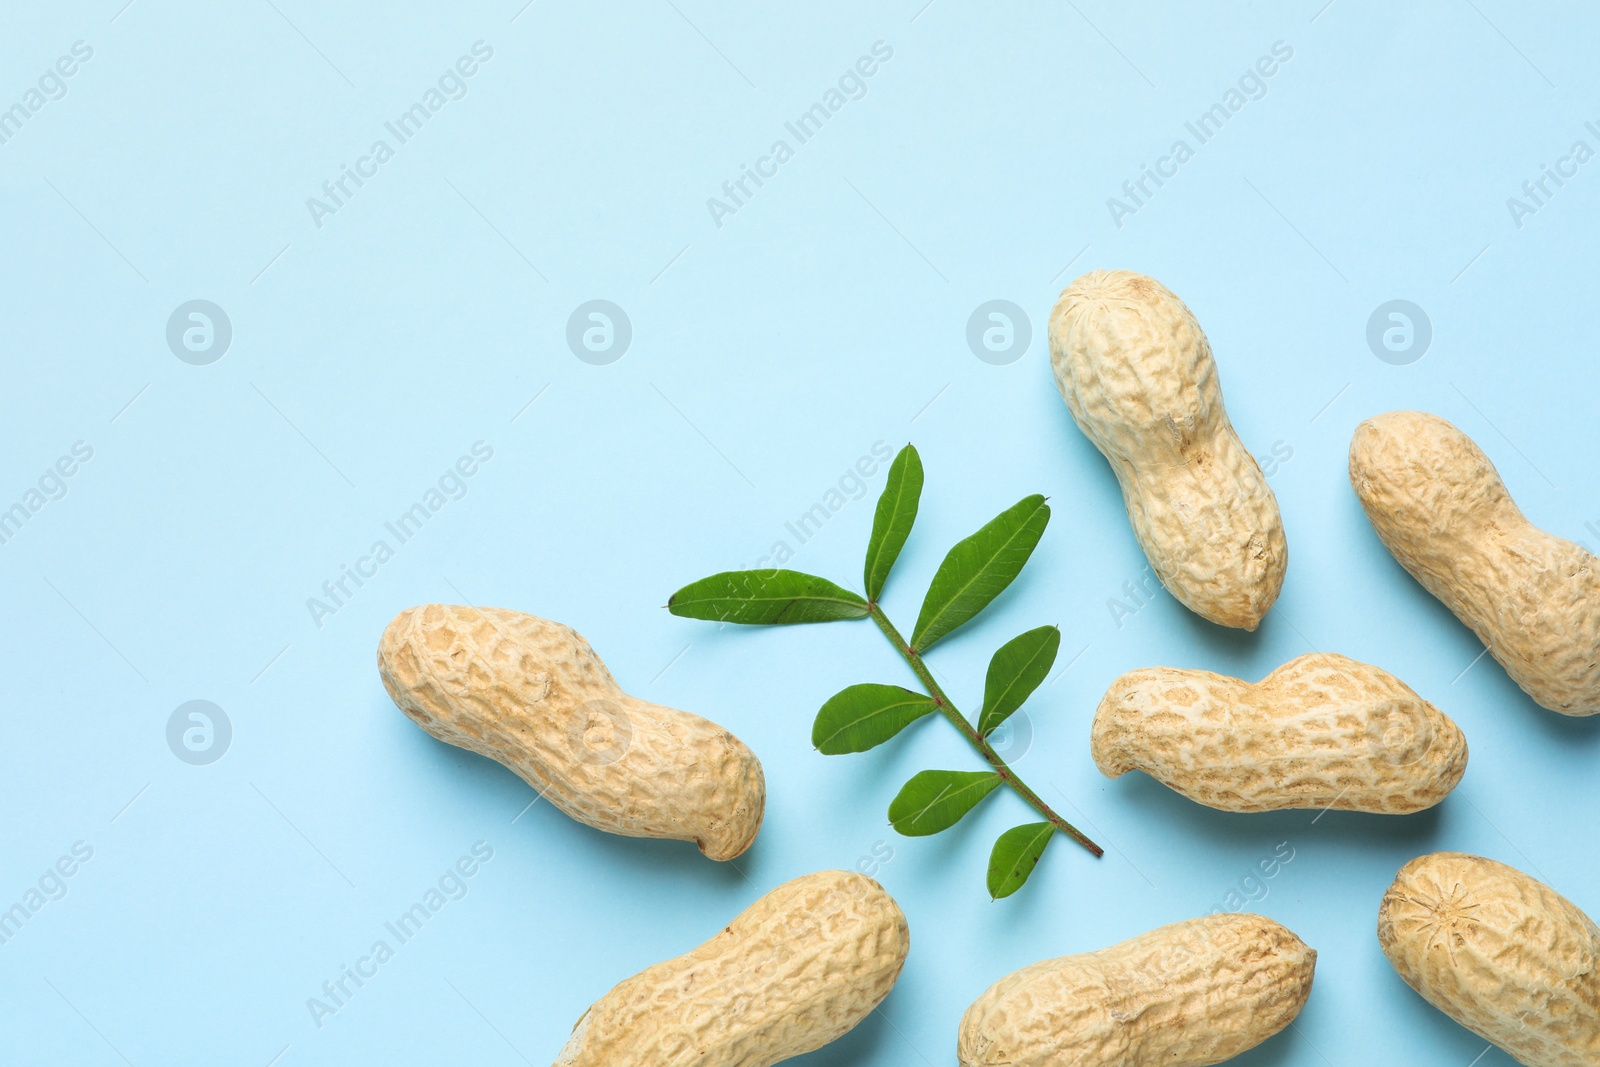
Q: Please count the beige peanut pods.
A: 7